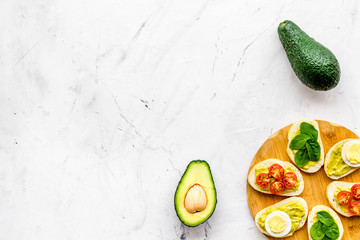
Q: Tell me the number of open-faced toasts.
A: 6